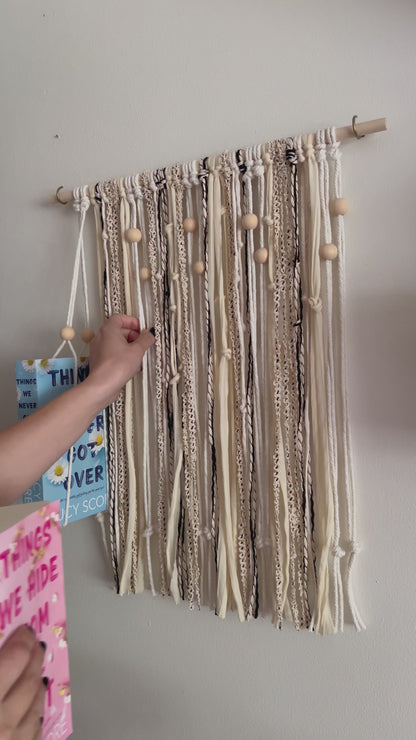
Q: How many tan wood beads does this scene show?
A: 10